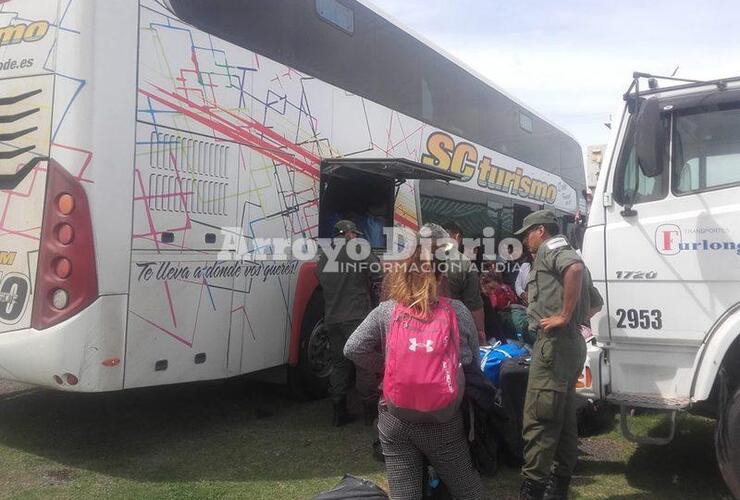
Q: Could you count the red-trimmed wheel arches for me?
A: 1